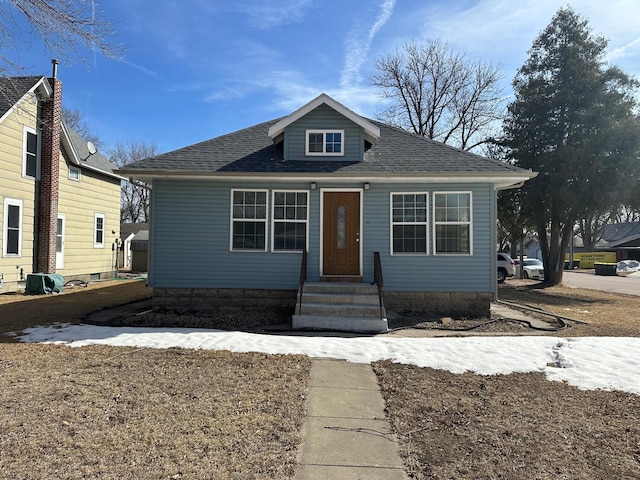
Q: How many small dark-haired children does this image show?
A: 0